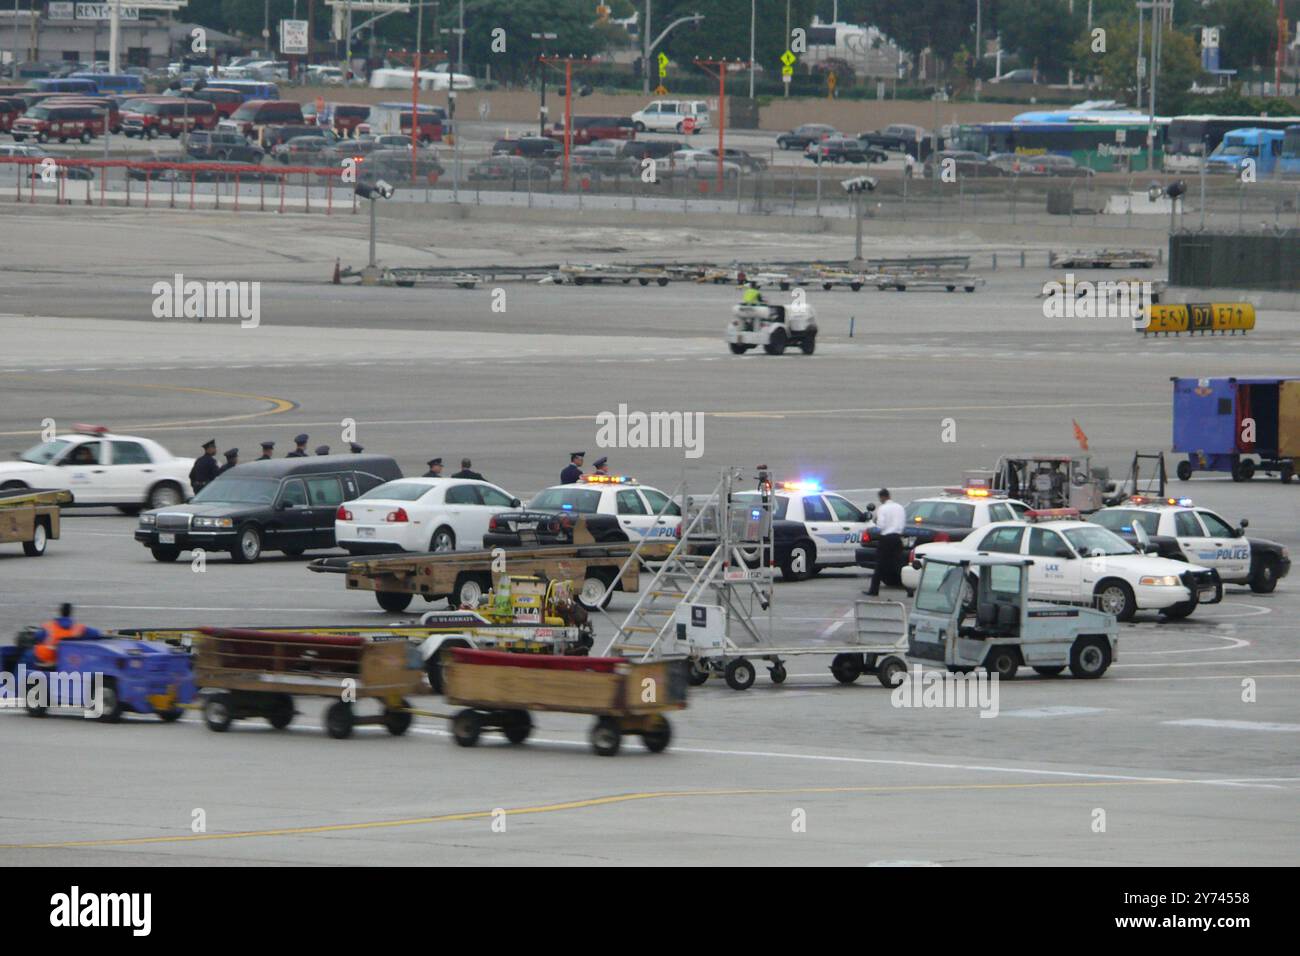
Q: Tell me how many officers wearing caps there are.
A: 9